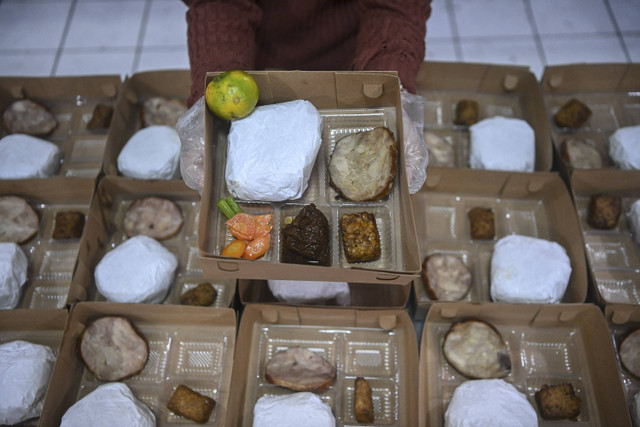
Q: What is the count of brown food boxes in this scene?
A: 15